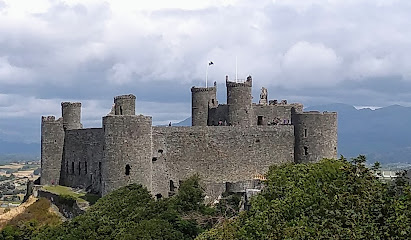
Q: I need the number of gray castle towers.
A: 7